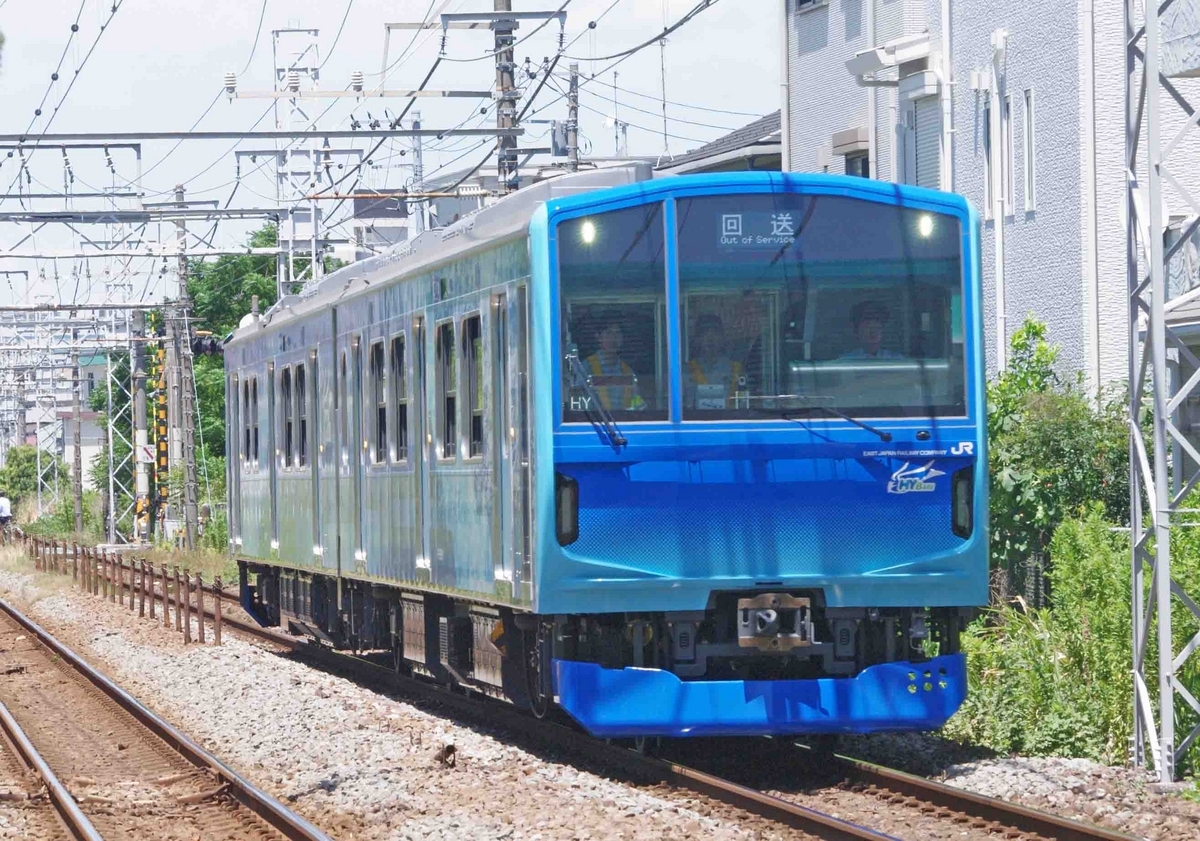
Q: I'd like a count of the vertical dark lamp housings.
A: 2